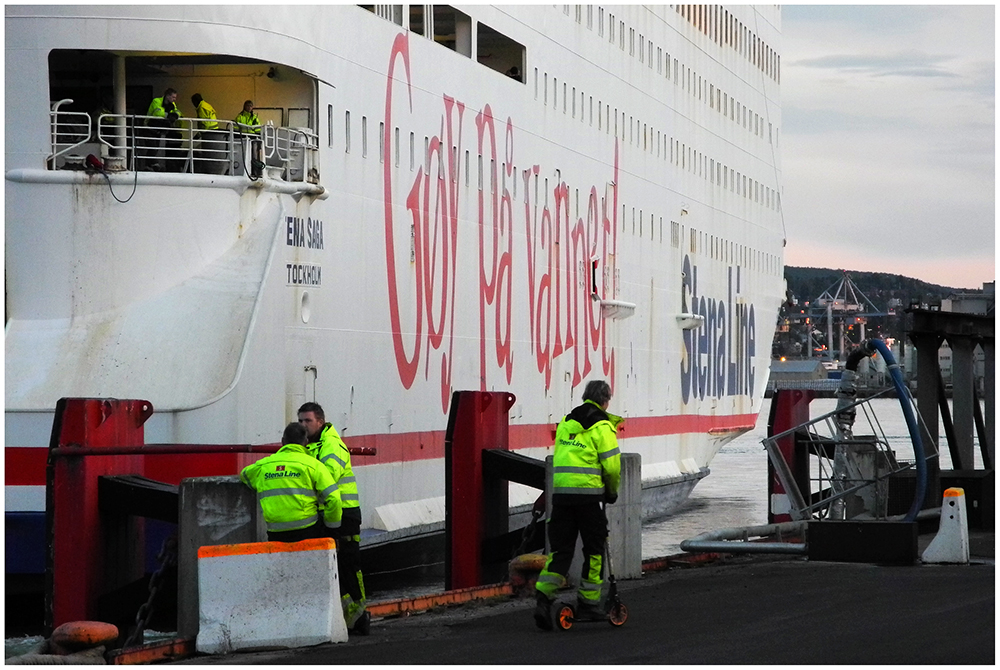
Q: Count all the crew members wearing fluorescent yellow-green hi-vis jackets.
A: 6